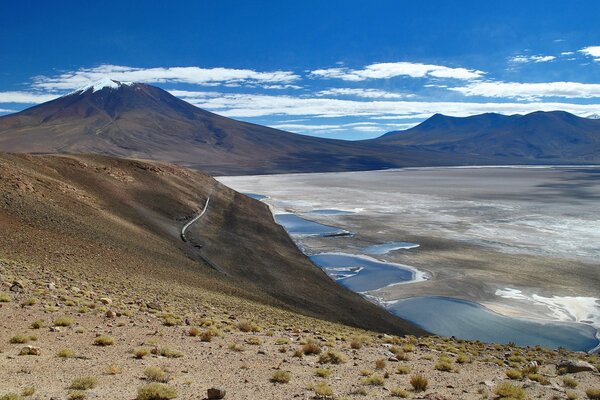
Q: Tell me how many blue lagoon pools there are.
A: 6